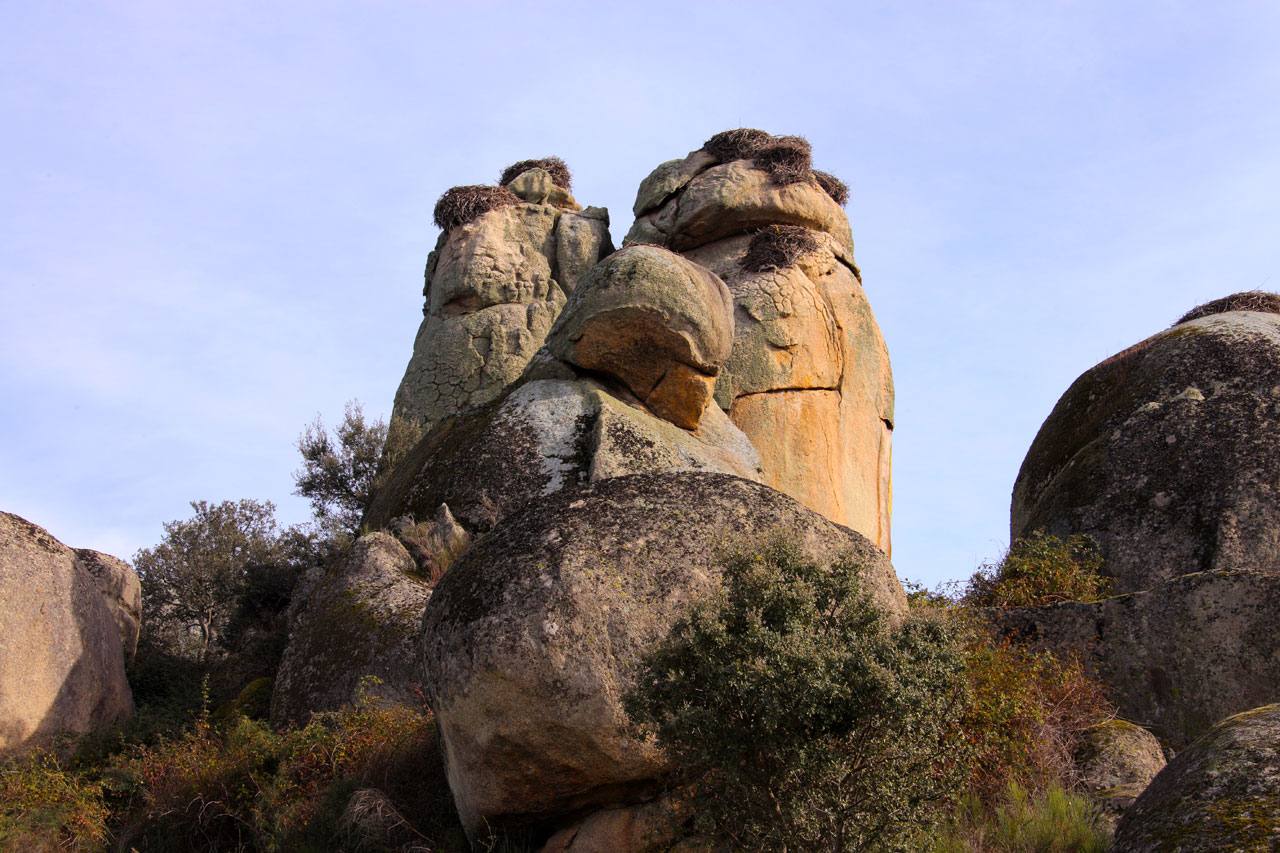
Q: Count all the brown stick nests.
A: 7